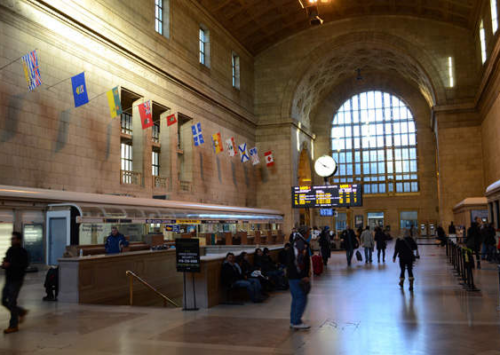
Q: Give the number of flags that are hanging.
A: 11